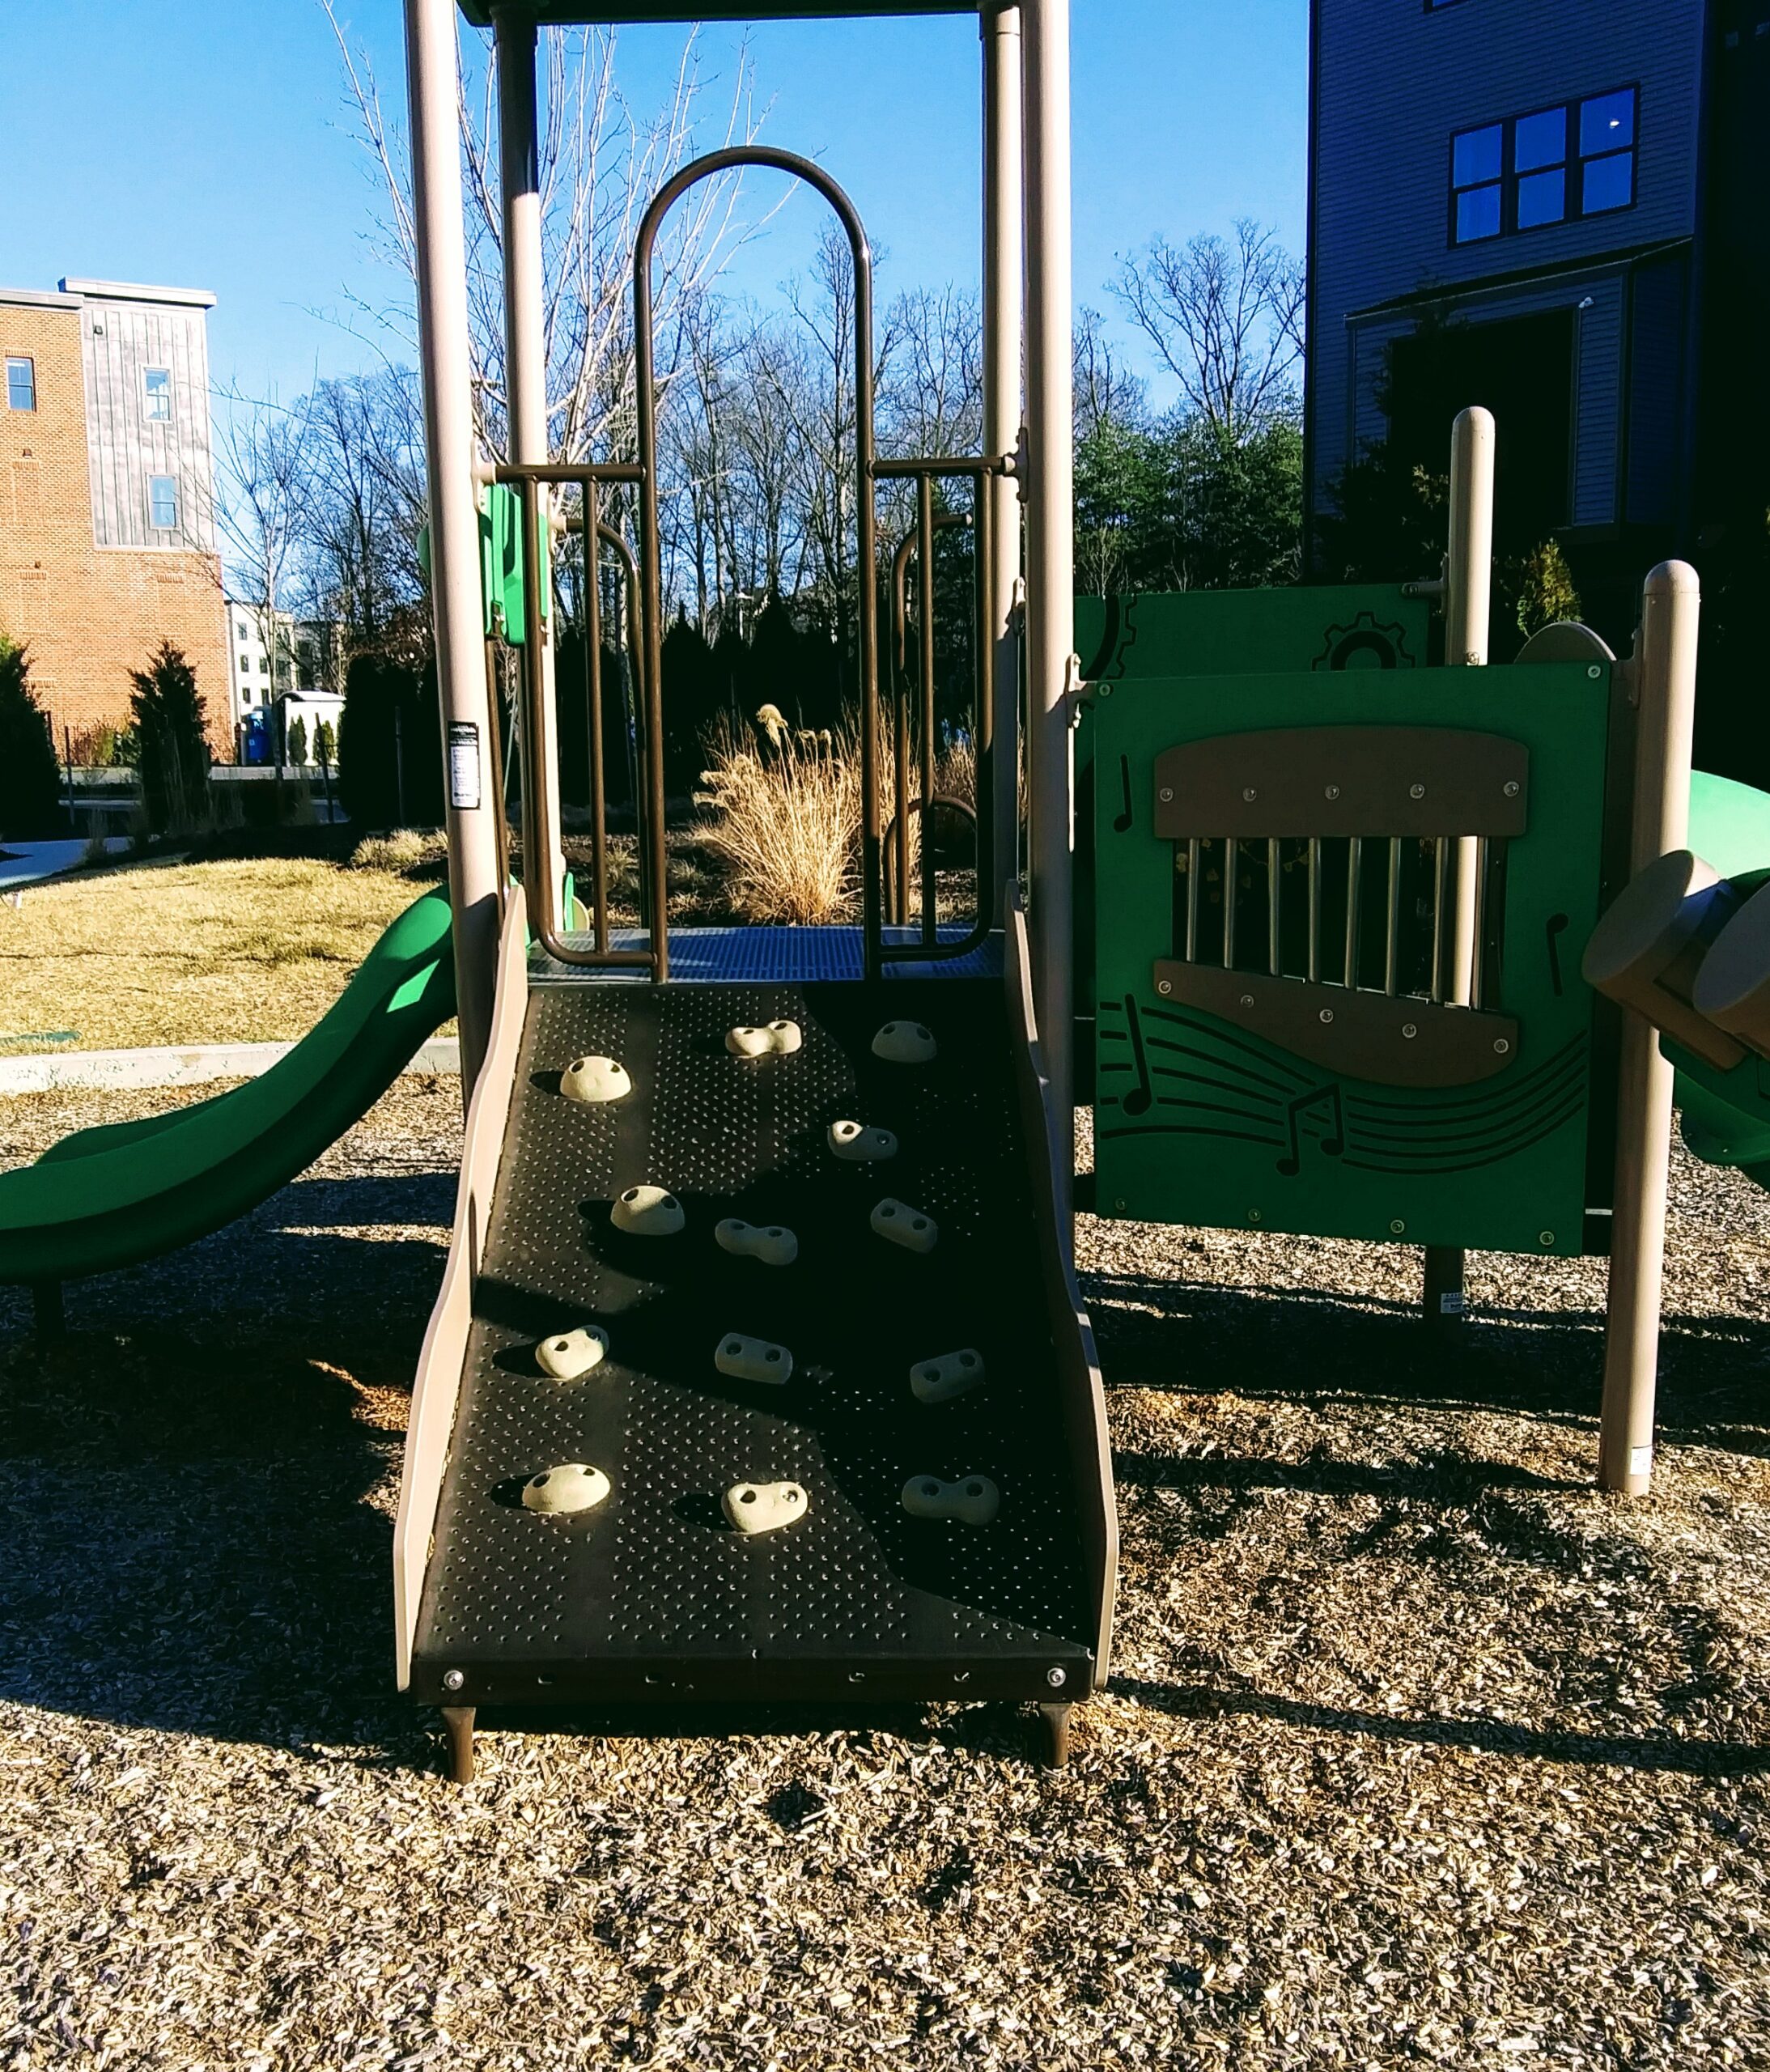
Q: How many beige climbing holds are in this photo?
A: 13